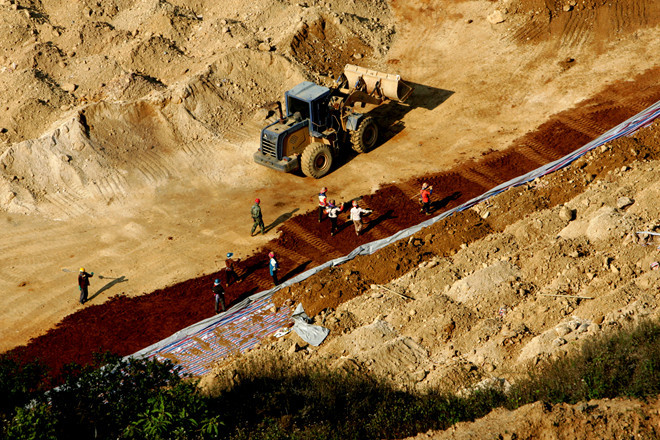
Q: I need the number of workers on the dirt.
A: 9